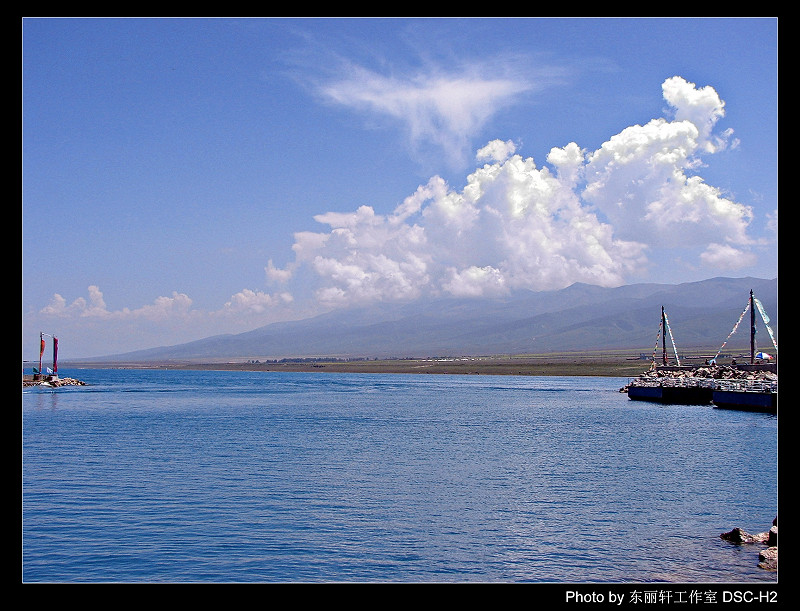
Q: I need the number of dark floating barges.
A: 2